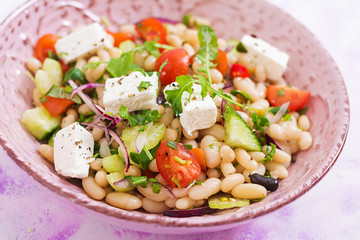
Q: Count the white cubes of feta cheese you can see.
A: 5